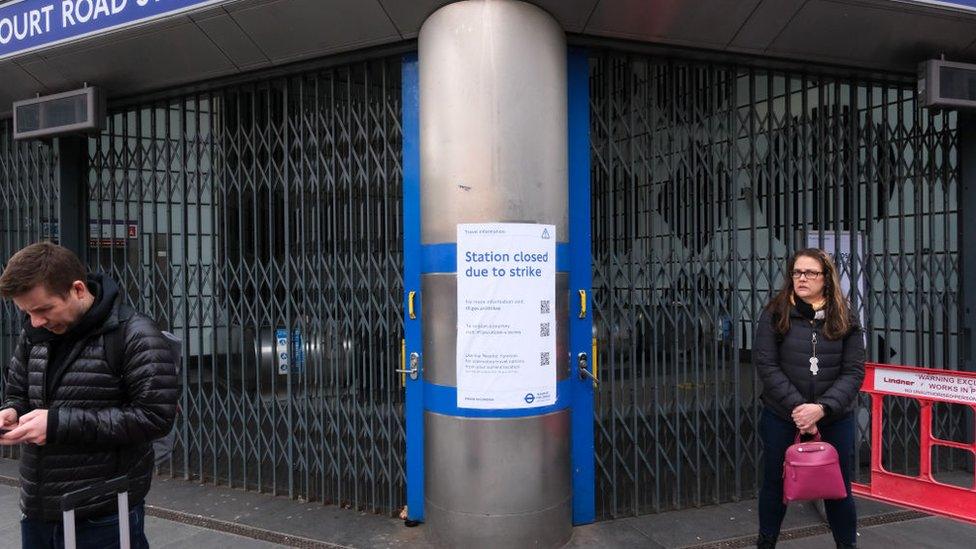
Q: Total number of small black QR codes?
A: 3